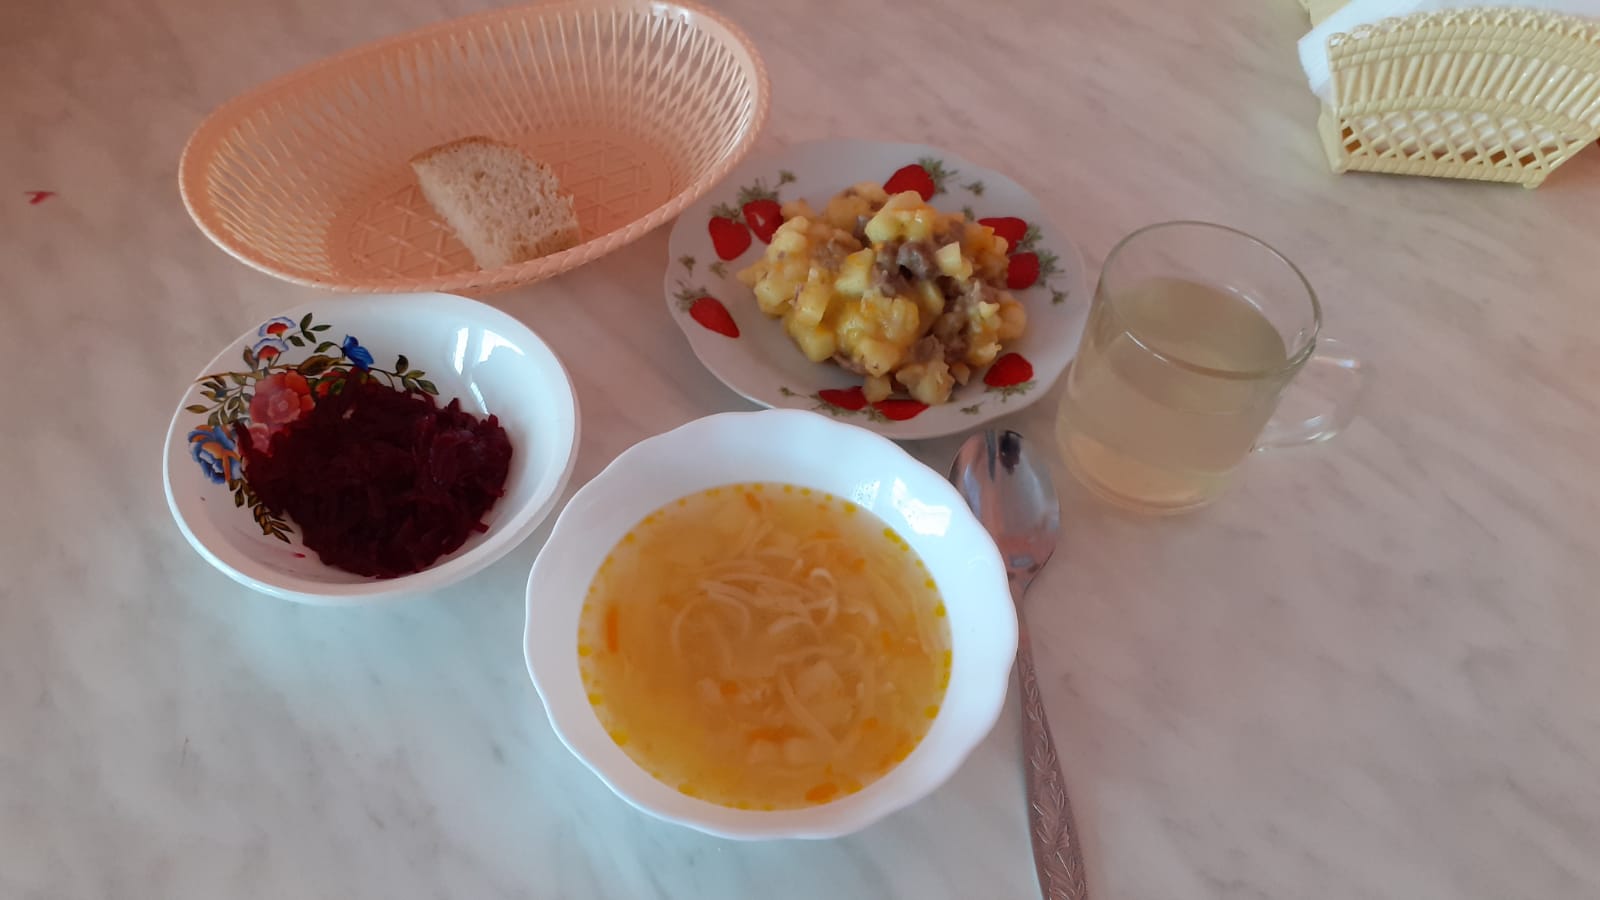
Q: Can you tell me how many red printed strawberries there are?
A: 9